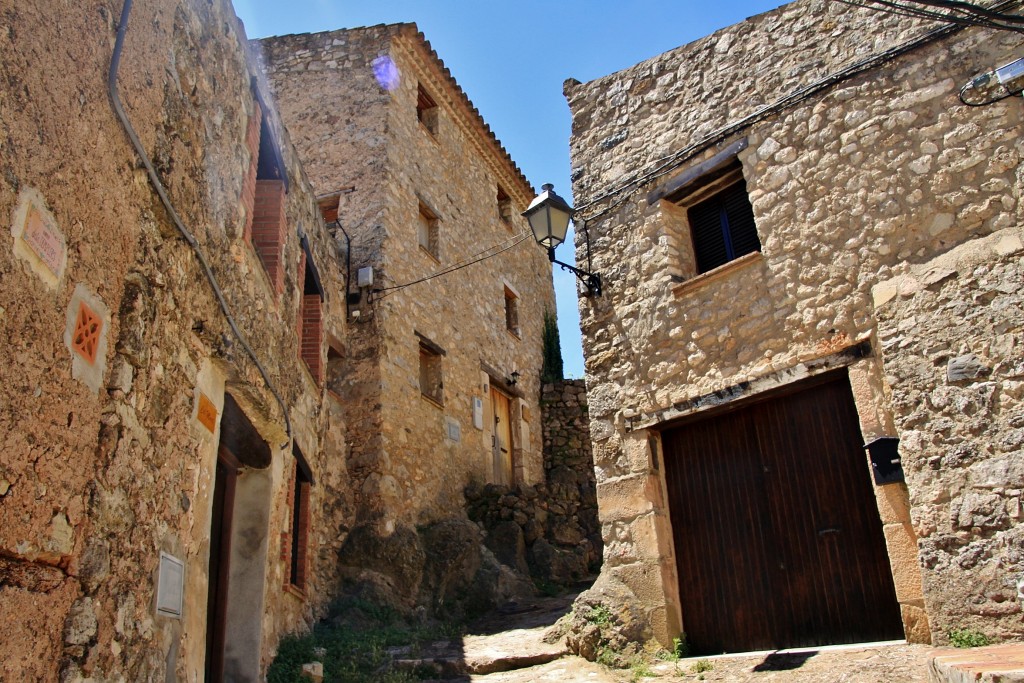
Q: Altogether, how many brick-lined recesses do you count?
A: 3